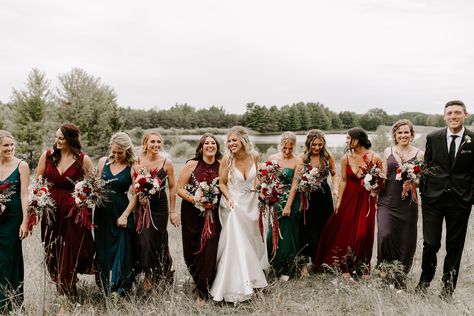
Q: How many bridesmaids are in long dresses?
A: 9